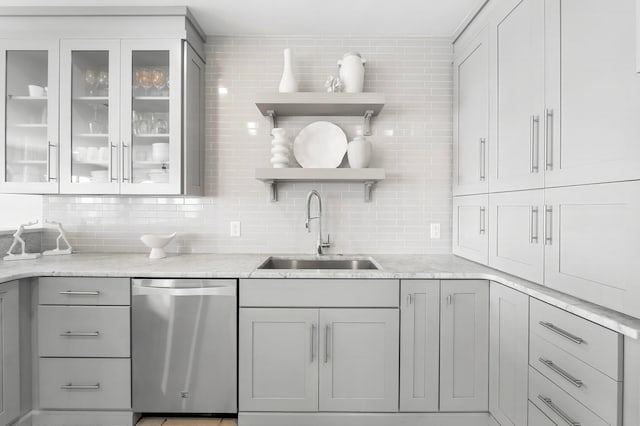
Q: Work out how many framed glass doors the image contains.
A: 3